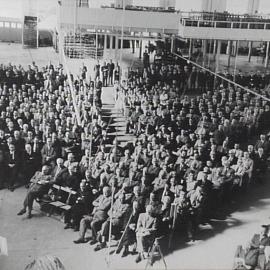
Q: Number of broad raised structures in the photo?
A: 2